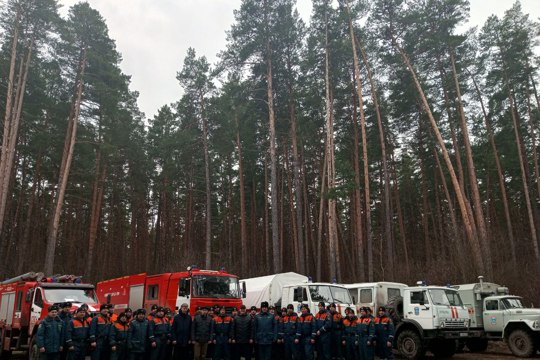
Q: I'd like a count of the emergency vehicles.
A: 5